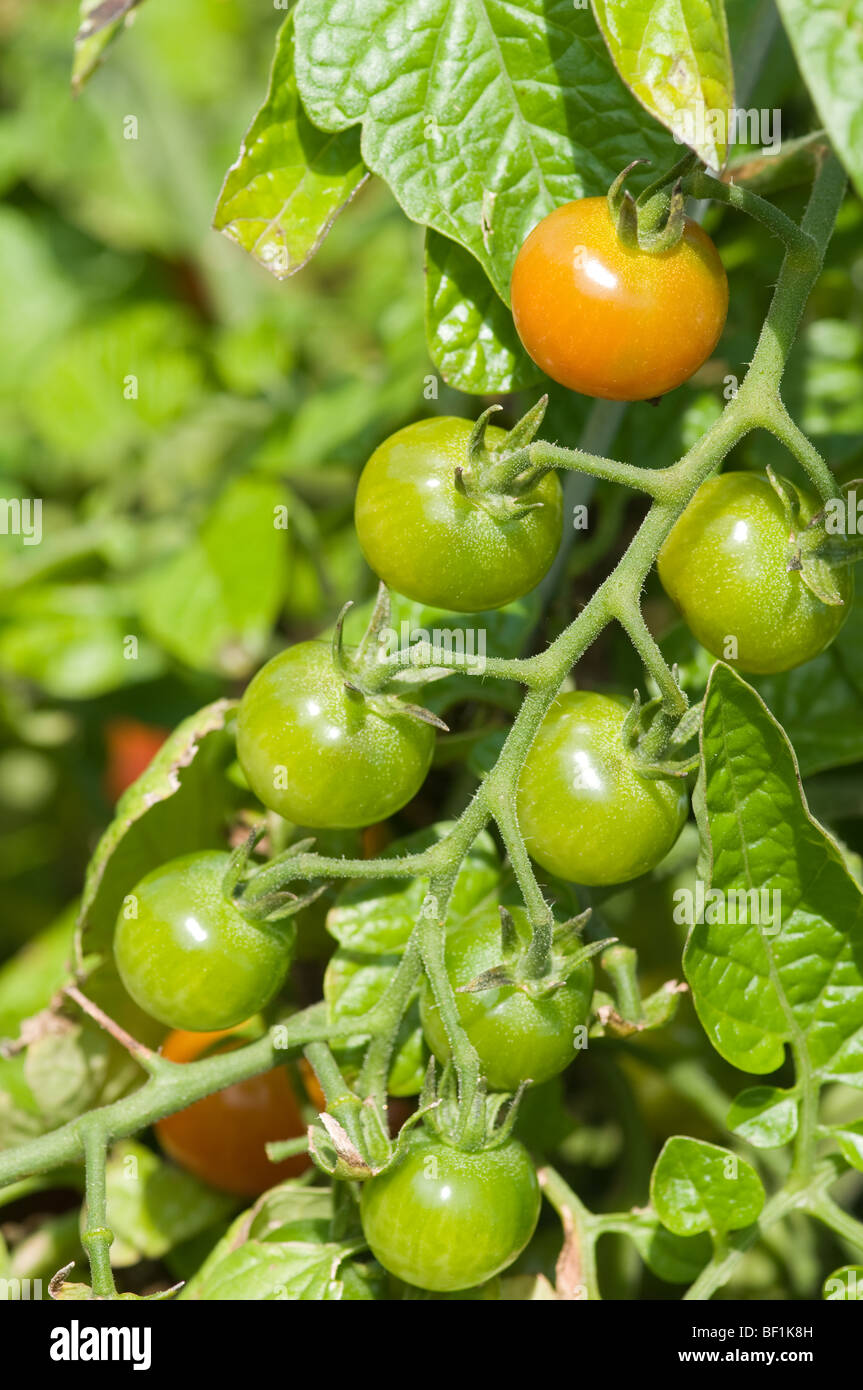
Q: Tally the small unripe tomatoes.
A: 7